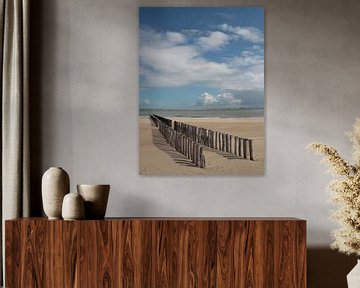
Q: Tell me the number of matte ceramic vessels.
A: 3